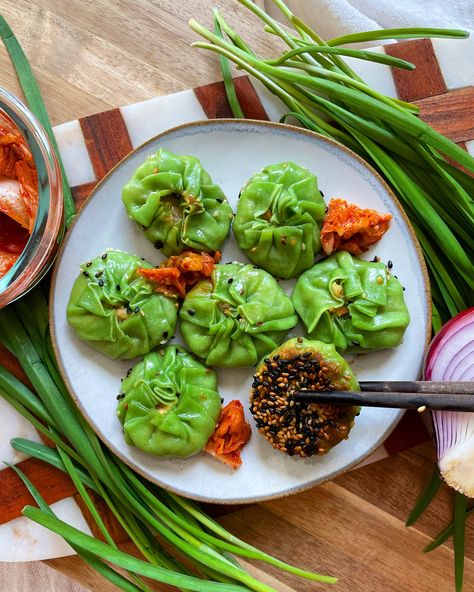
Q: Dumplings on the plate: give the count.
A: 7